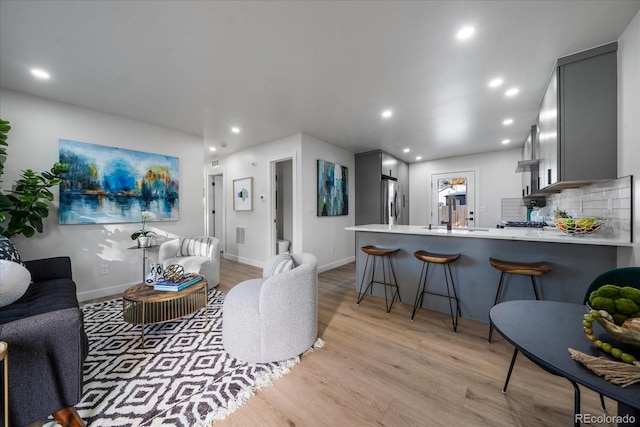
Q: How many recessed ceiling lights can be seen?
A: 11